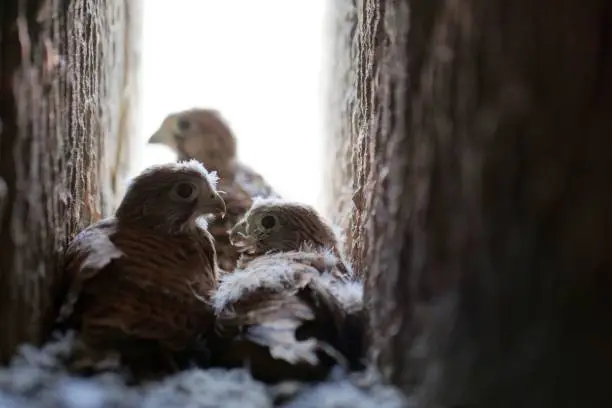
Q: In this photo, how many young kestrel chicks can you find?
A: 3